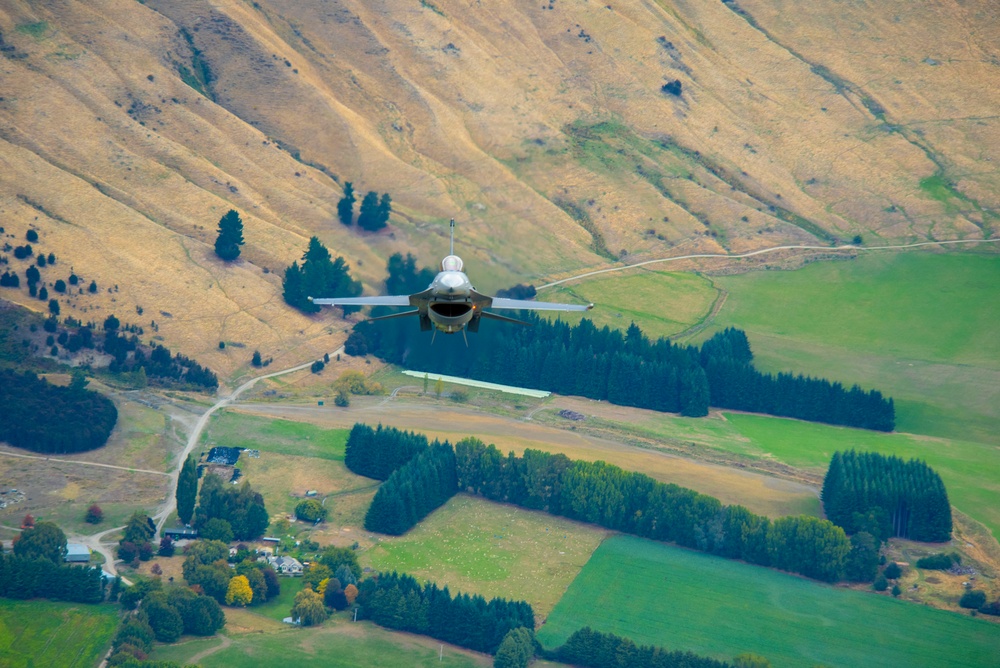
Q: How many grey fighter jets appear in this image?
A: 1